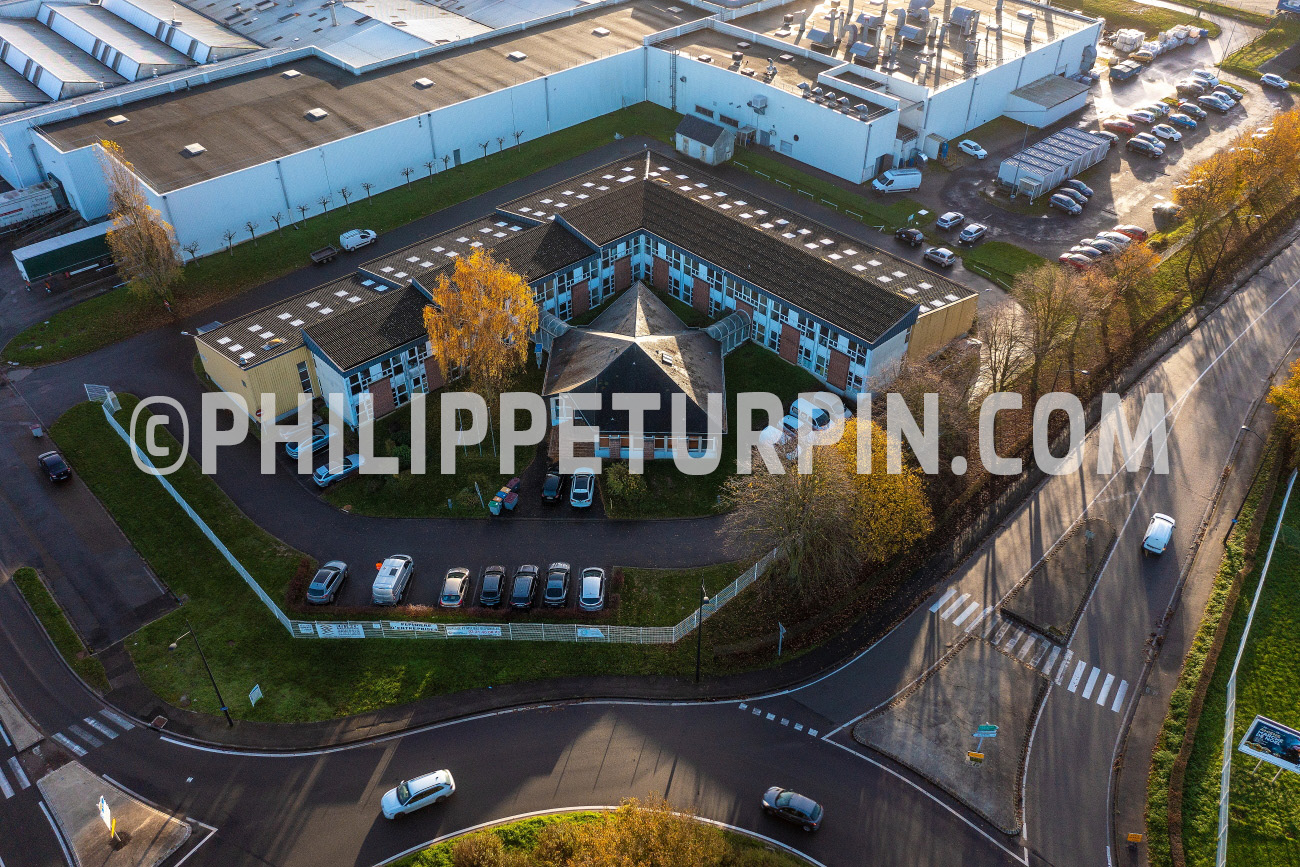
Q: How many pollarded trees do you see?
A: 14